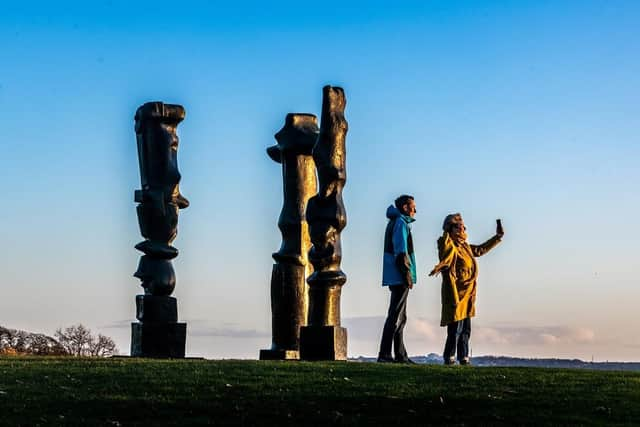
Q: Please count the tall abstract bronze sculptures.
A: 3